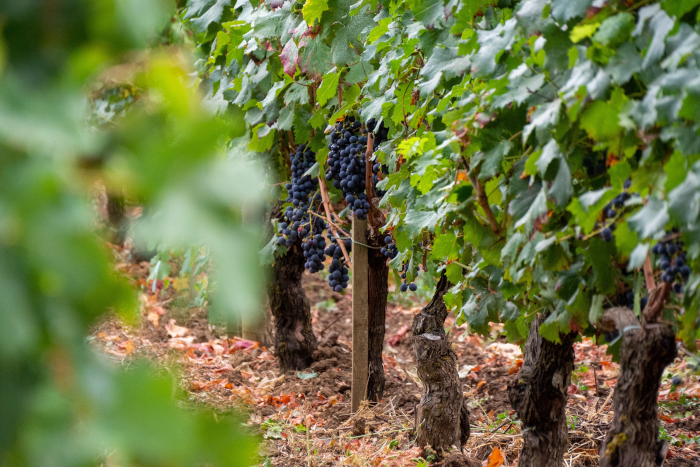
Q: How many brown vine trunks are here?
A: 5